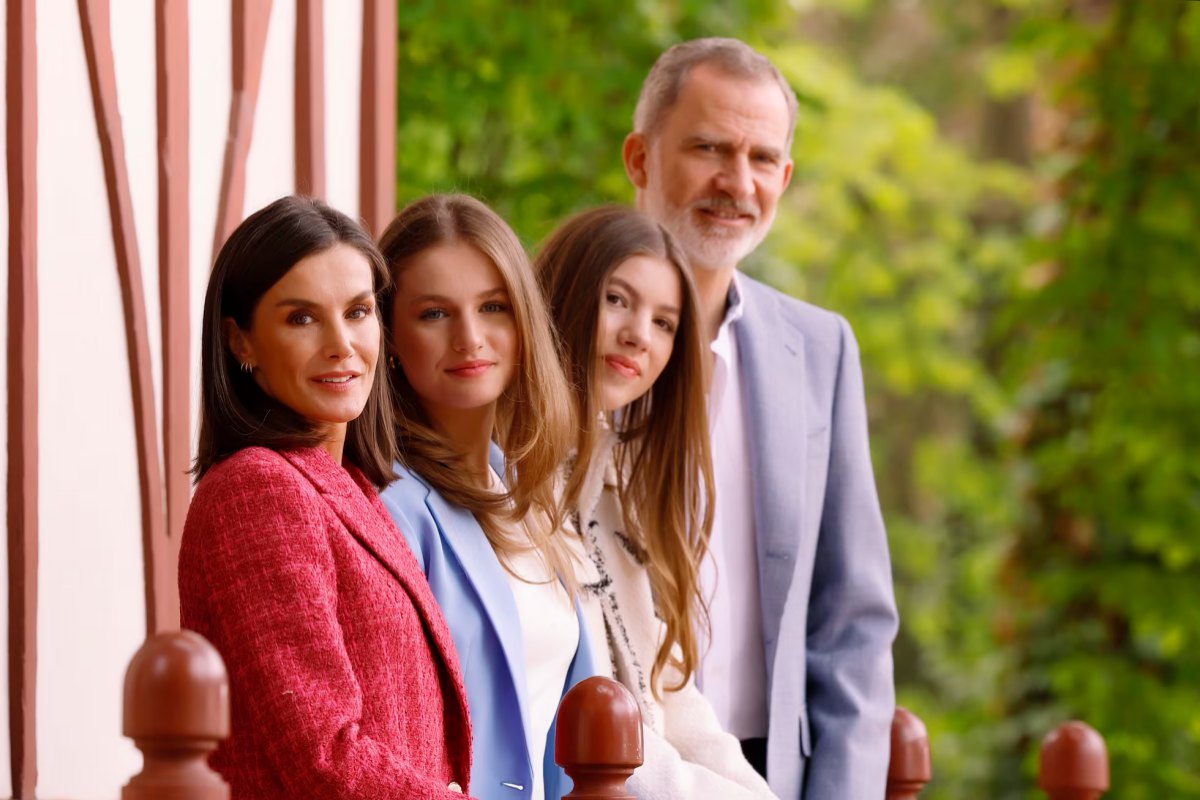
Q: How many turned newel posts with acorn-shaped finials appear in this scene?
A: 4